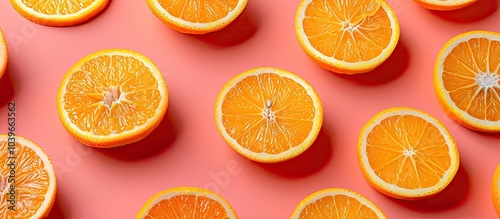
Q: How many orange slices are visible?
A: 13